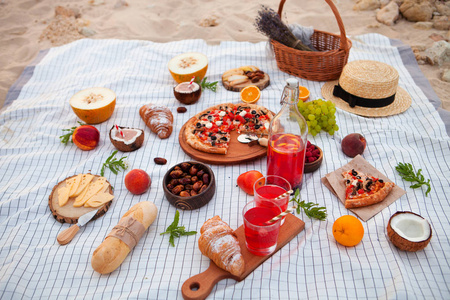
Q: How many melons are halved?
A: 2